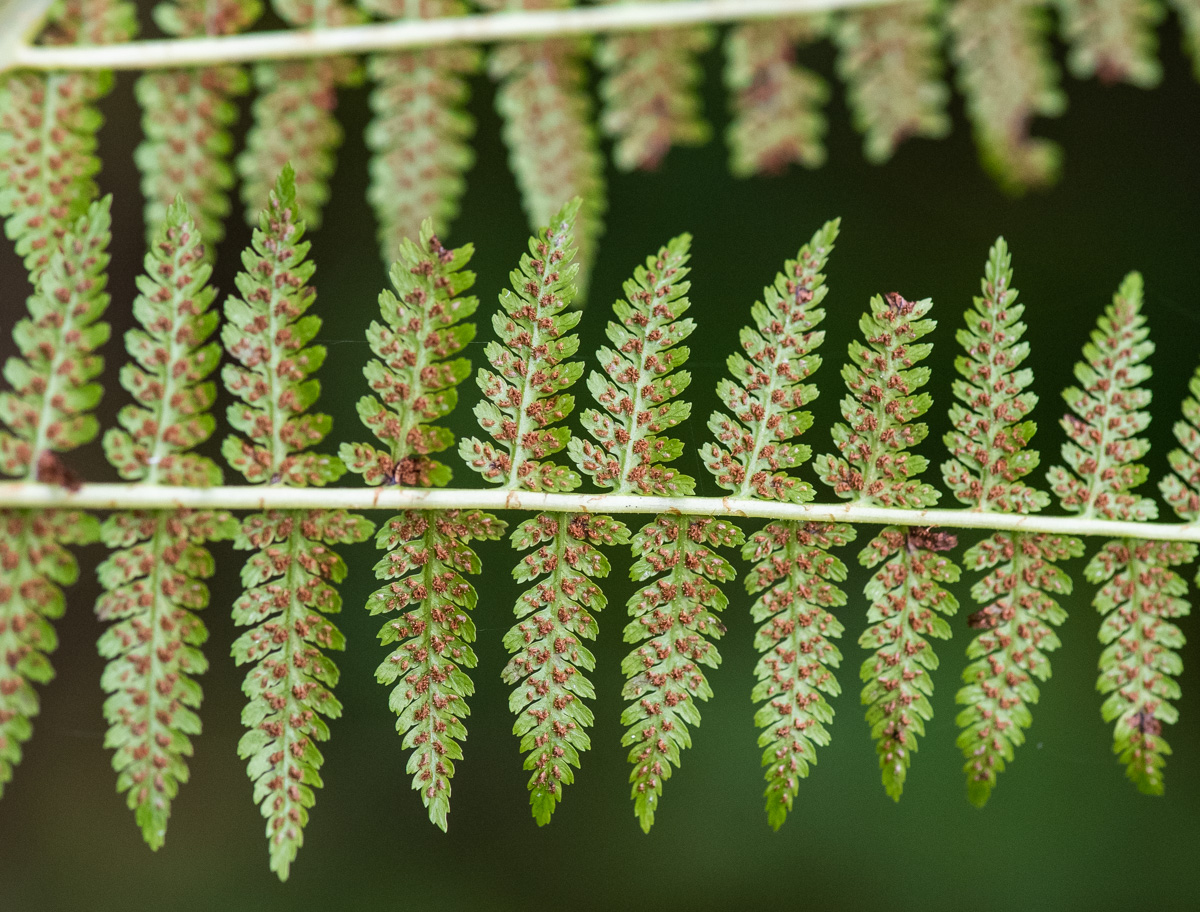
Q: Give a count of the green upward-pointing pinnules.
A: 11